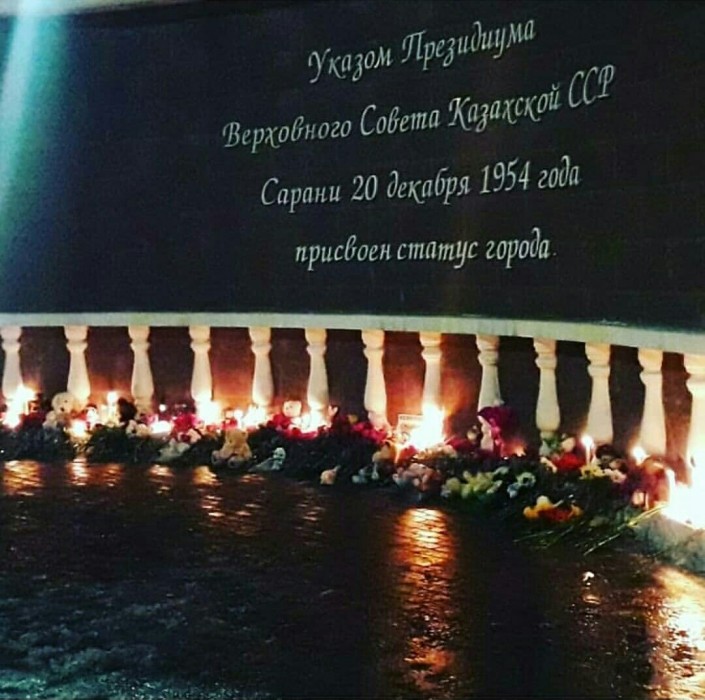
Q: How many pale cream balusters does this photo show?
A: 13